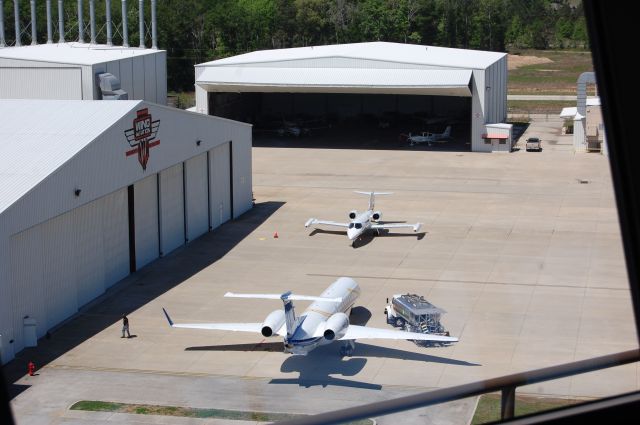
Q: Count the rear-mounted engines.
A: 4